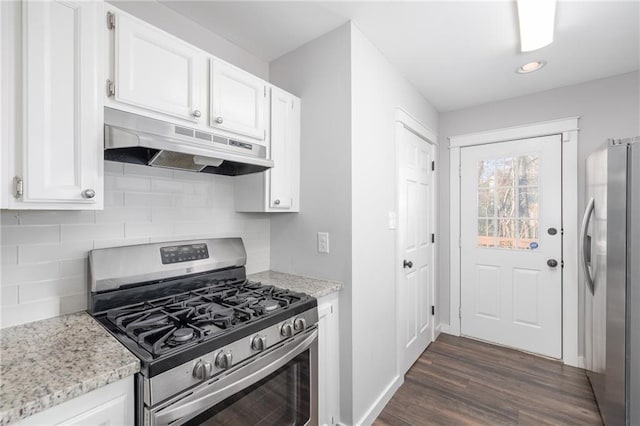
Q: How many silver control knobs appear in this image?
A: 5